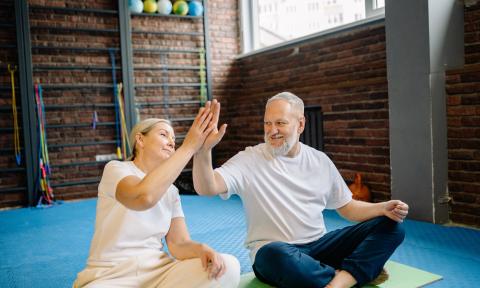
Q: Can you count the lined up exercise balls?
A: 5